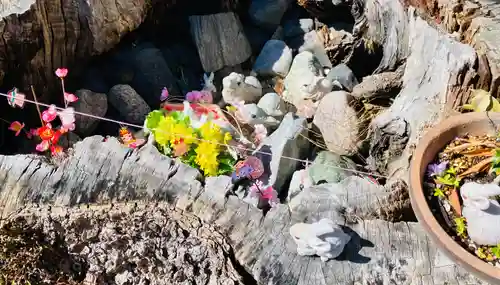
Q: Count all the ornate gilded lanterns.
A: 0